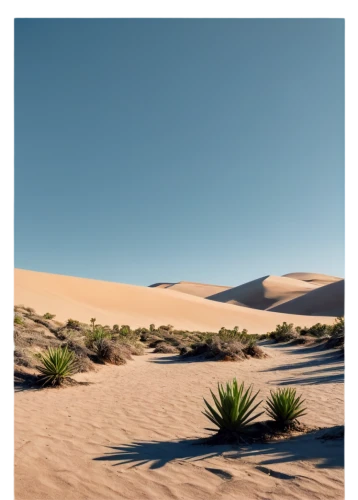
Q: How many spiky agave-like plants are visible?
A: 3